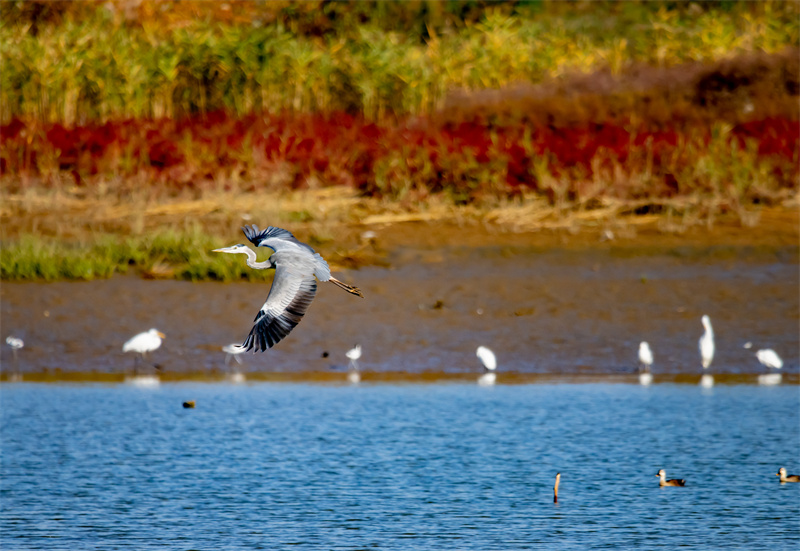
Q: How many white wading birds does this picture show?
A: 8